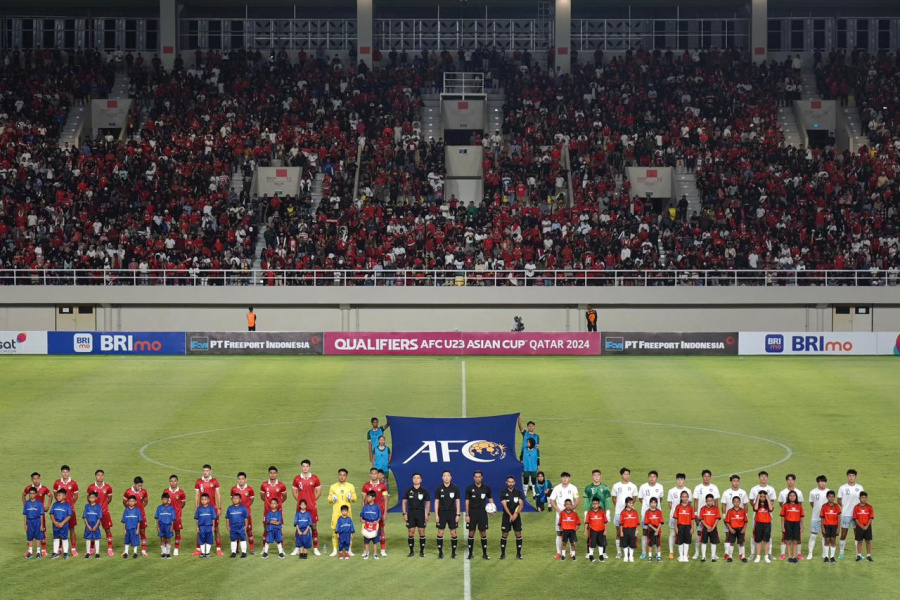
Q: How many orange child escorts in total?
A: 11